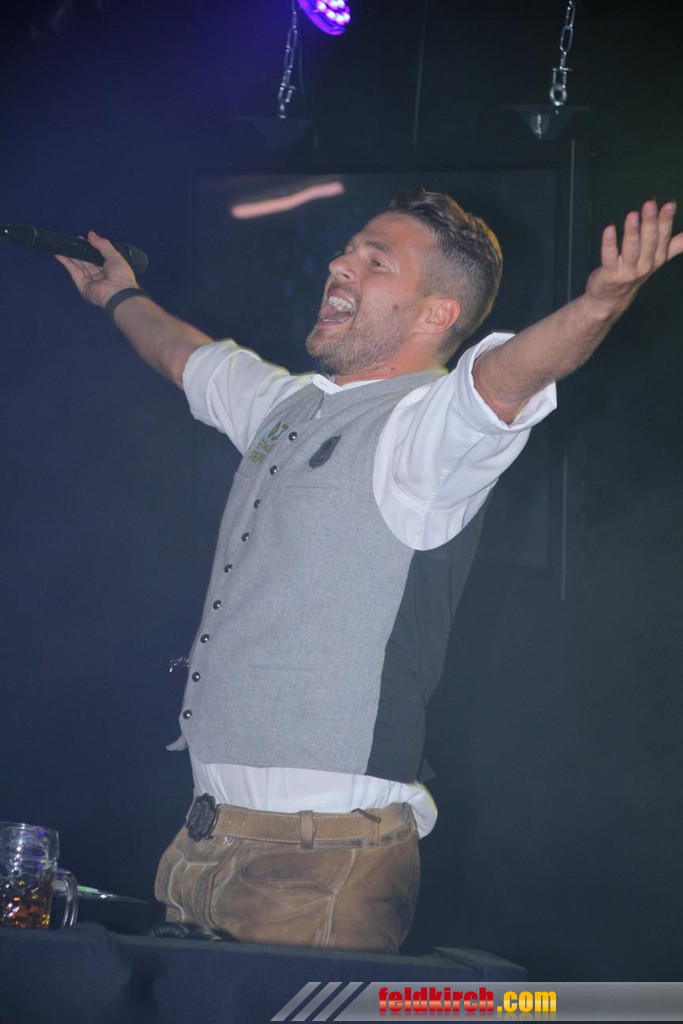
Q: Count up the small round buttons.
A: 9